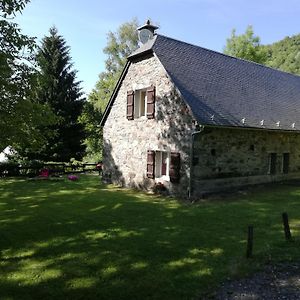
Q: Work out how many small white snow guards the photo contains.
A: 5